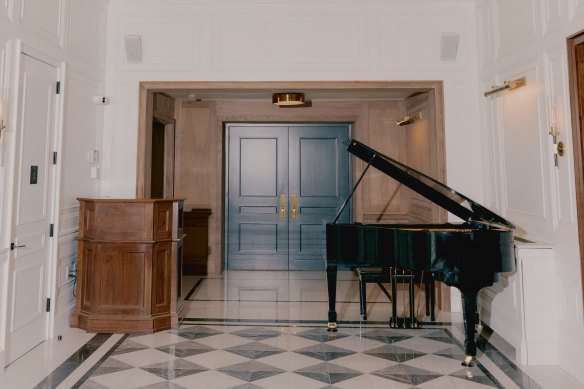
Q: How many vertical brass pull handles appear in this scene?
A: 2